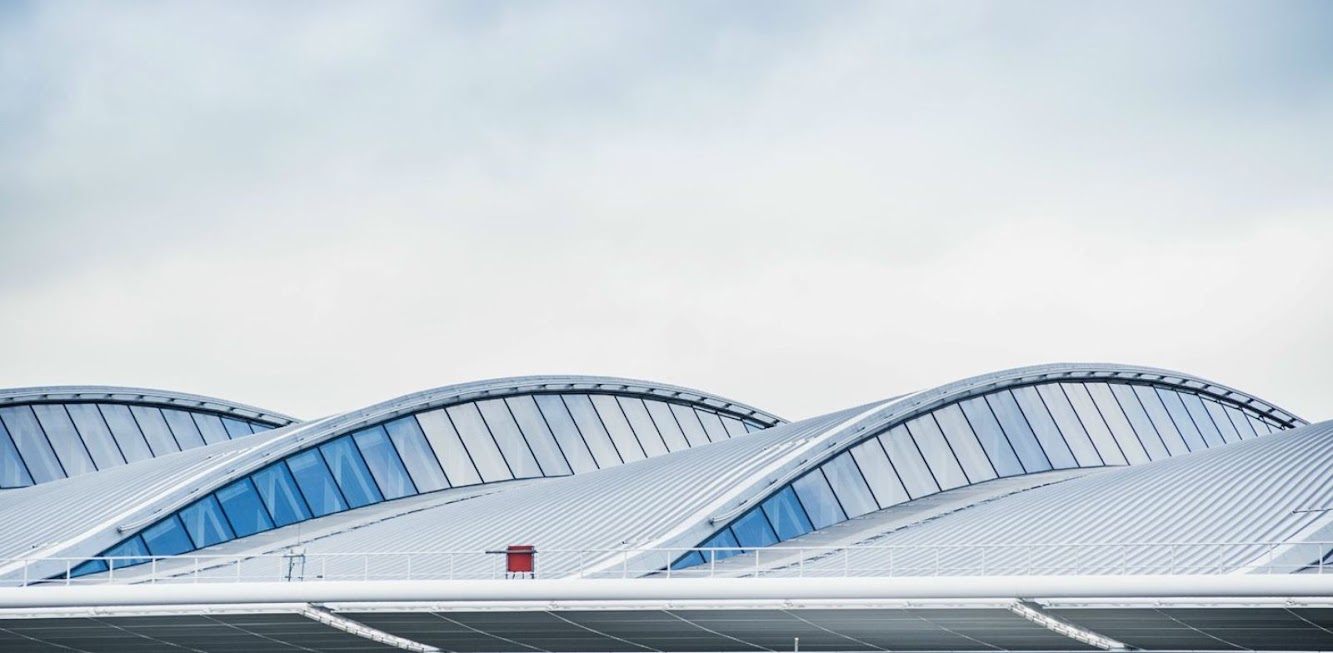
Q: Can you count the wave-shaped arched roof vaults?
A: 3